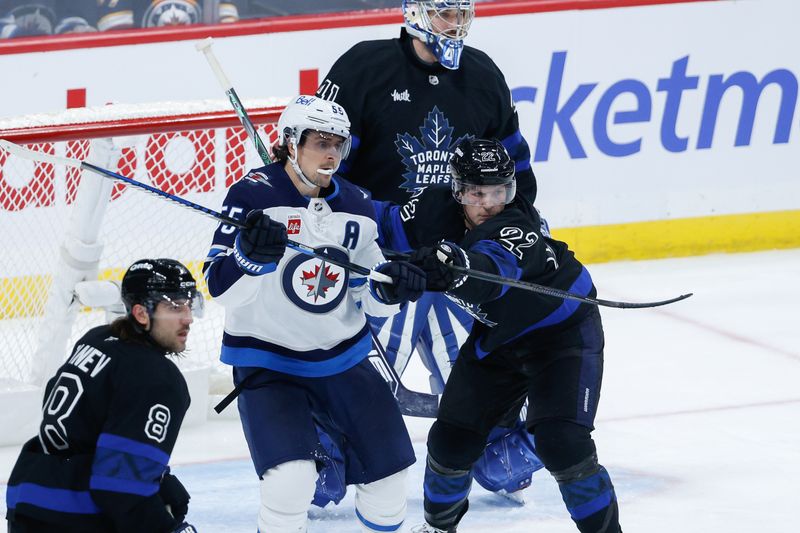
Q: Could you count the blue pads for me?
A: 2